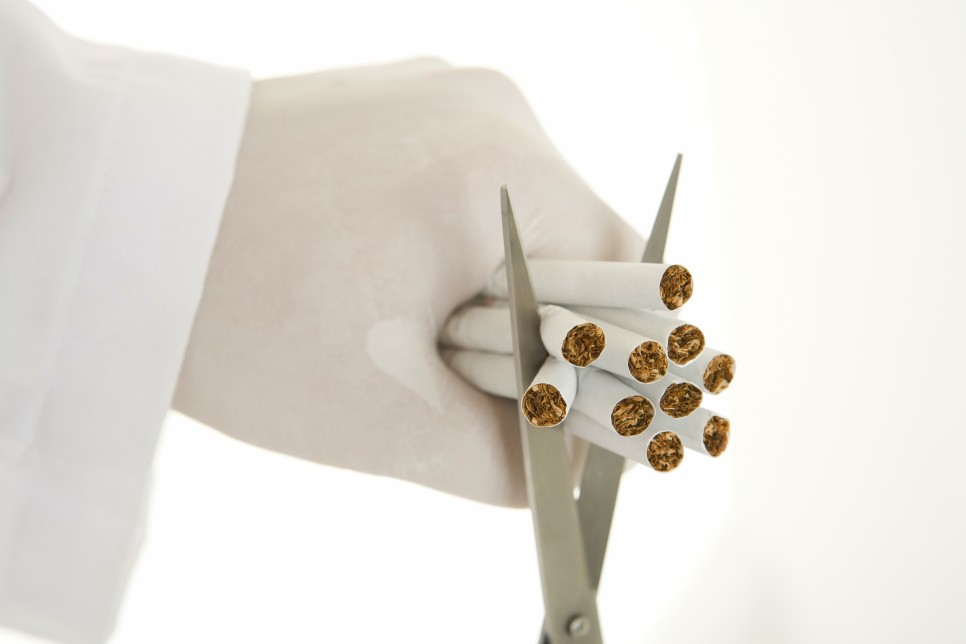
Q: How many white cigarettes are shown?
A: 10